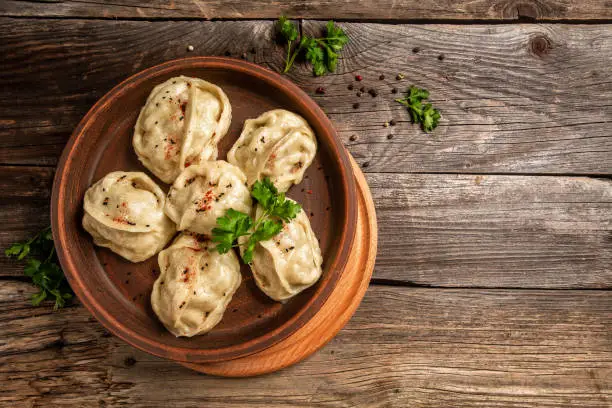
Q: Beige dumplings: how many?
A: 6